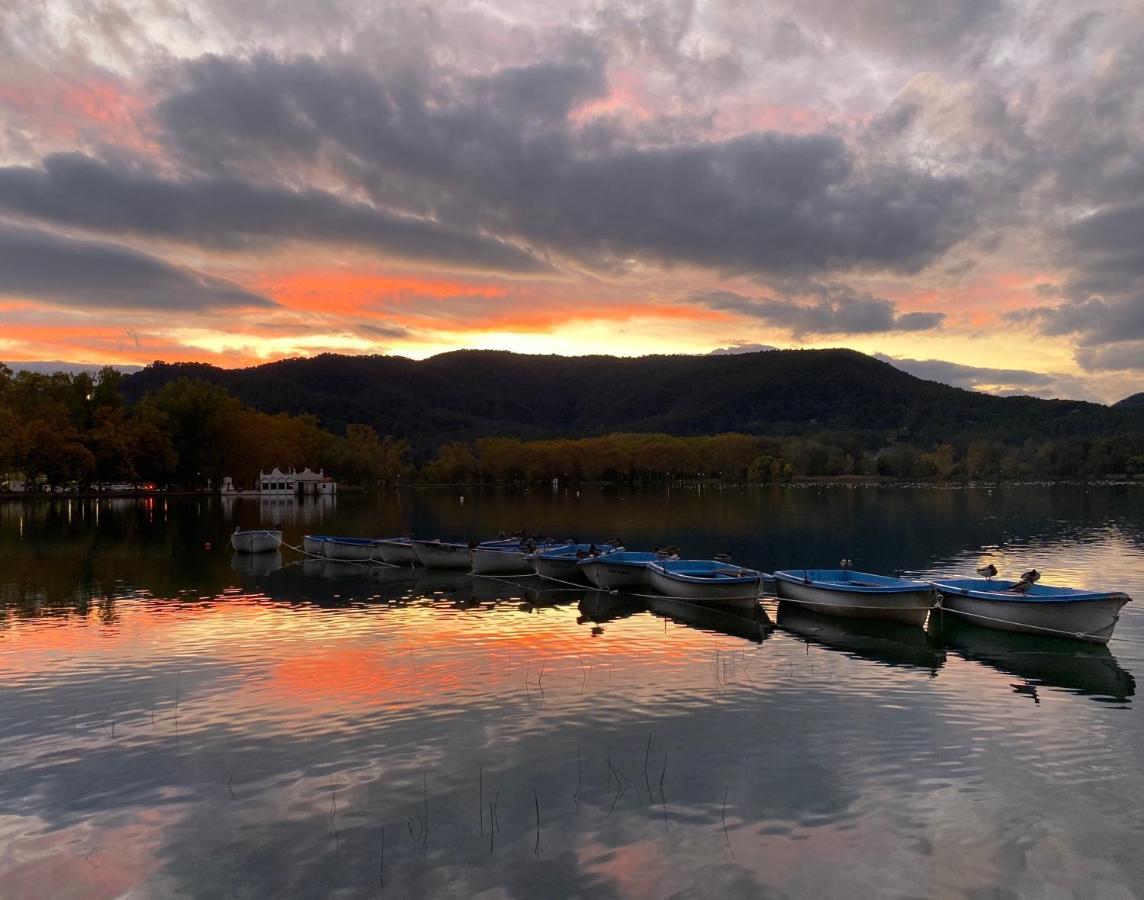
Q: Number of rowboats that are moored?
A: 11